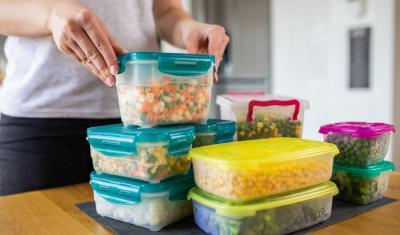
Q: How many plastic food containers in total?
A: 9